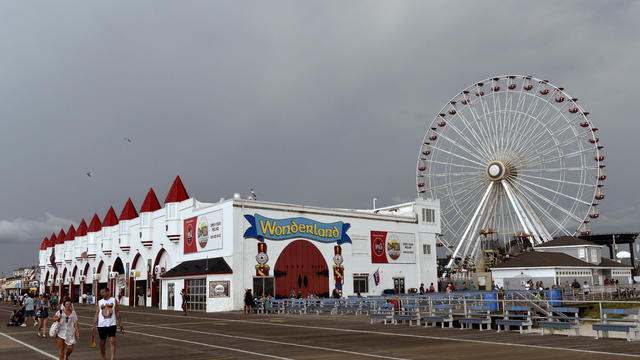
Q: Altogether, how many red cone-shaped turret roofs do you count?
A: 10